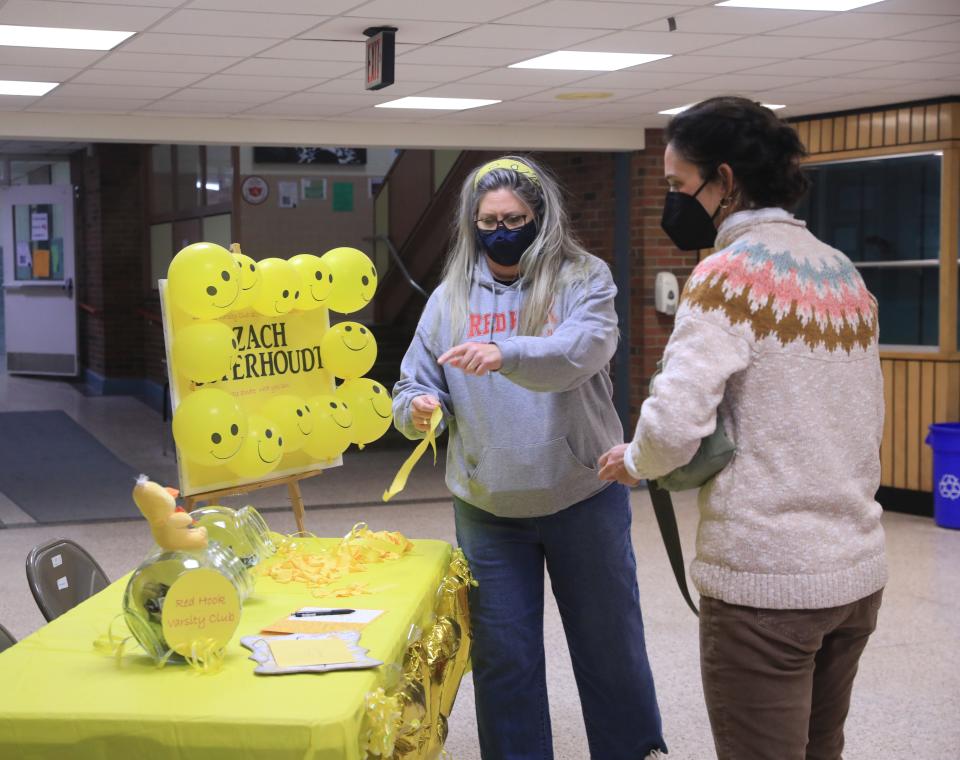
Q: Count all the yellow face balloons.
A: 12